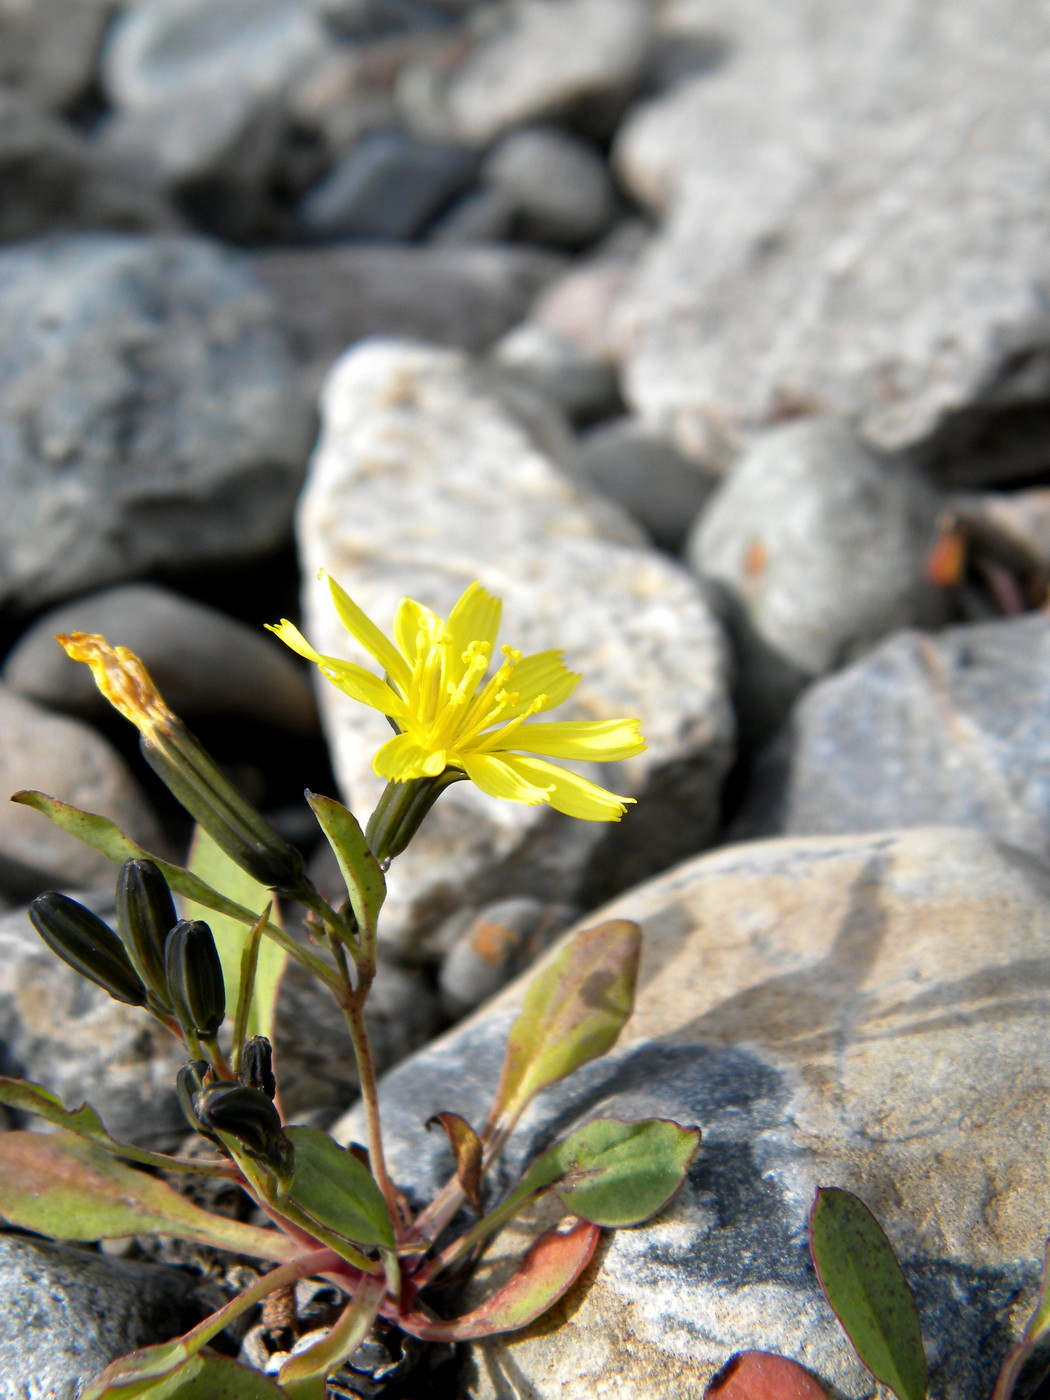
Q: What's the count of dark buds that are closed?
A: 6